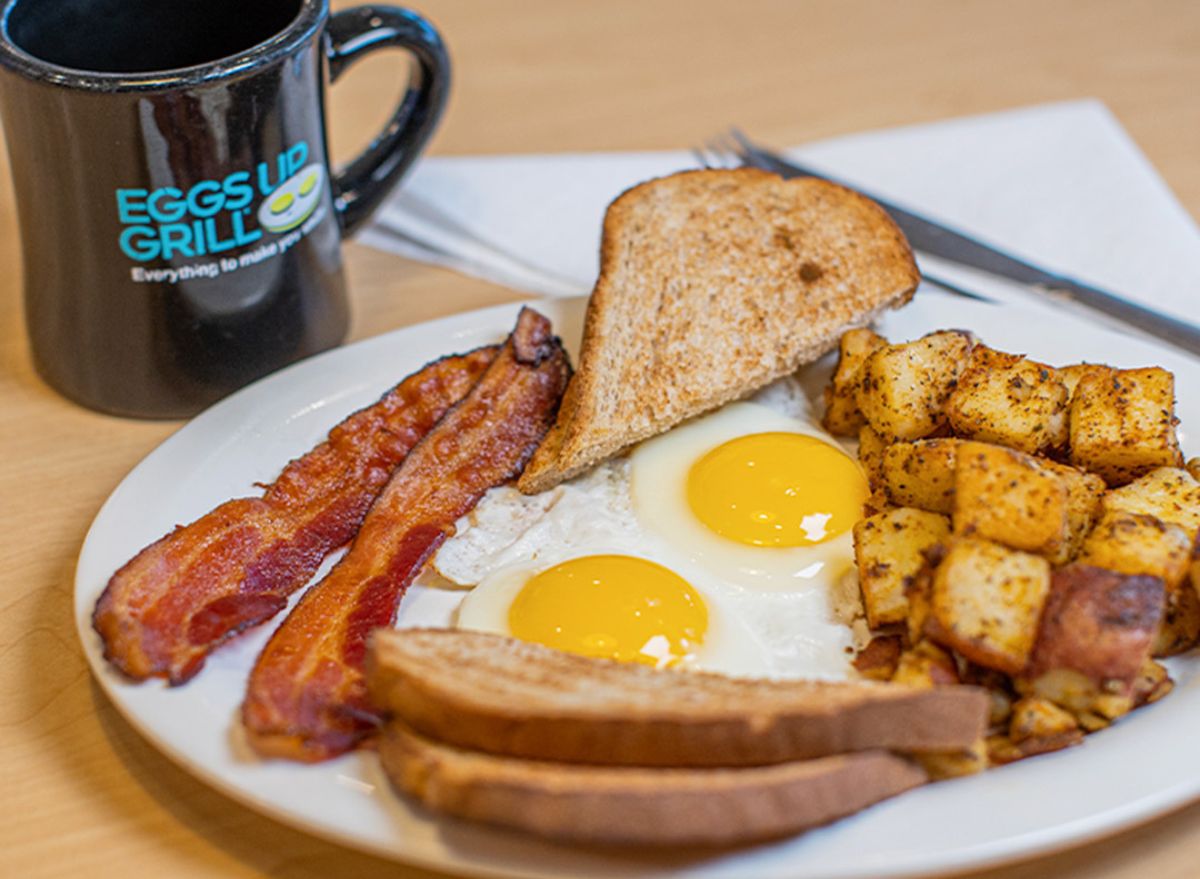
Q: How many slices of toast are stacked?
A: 2